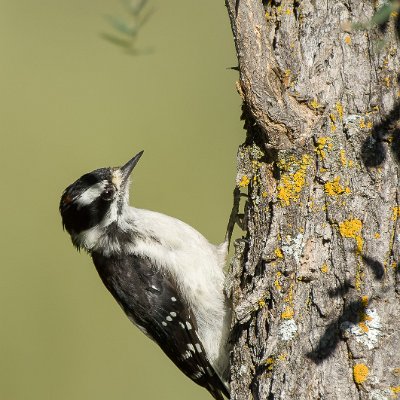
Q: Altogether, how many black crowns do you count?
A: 1